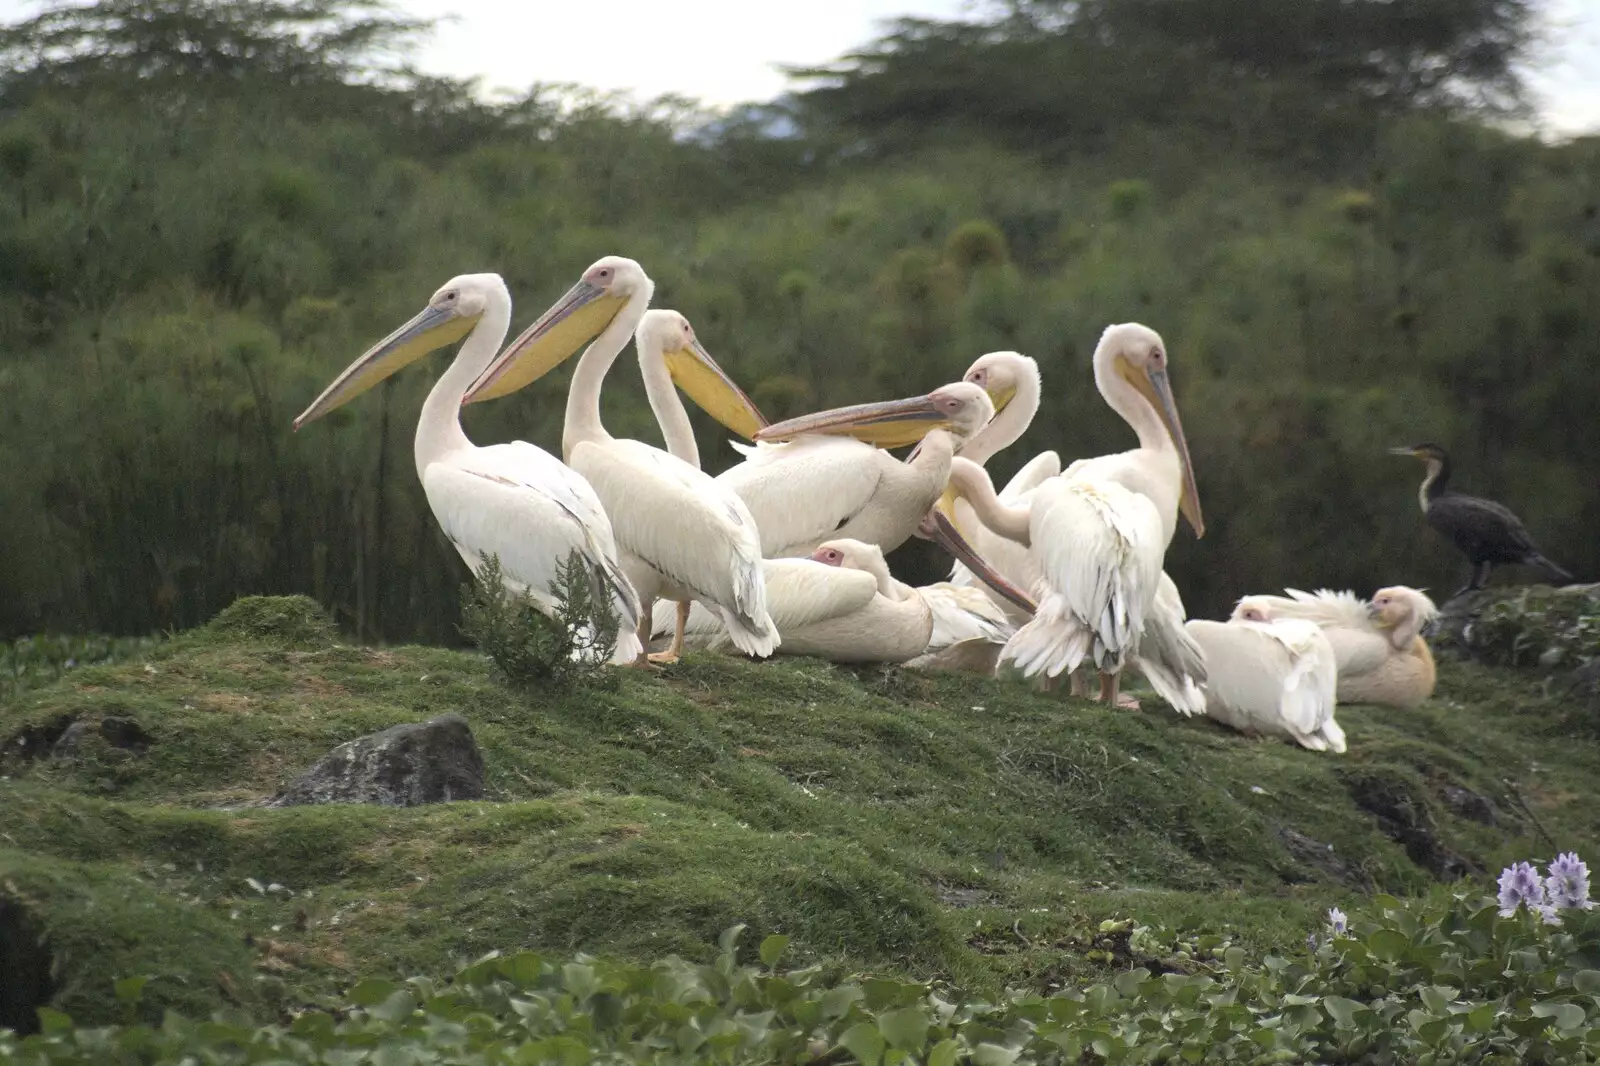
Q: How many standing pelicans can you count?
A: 7